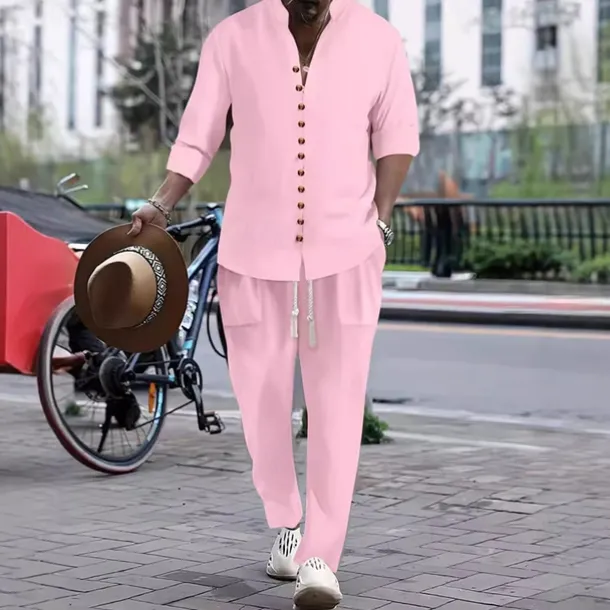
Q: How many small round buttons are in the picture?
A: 11